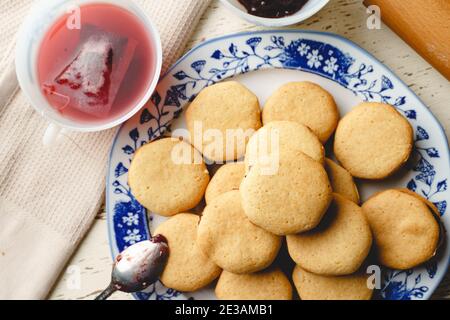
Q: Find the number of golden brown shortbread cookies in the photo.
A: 14